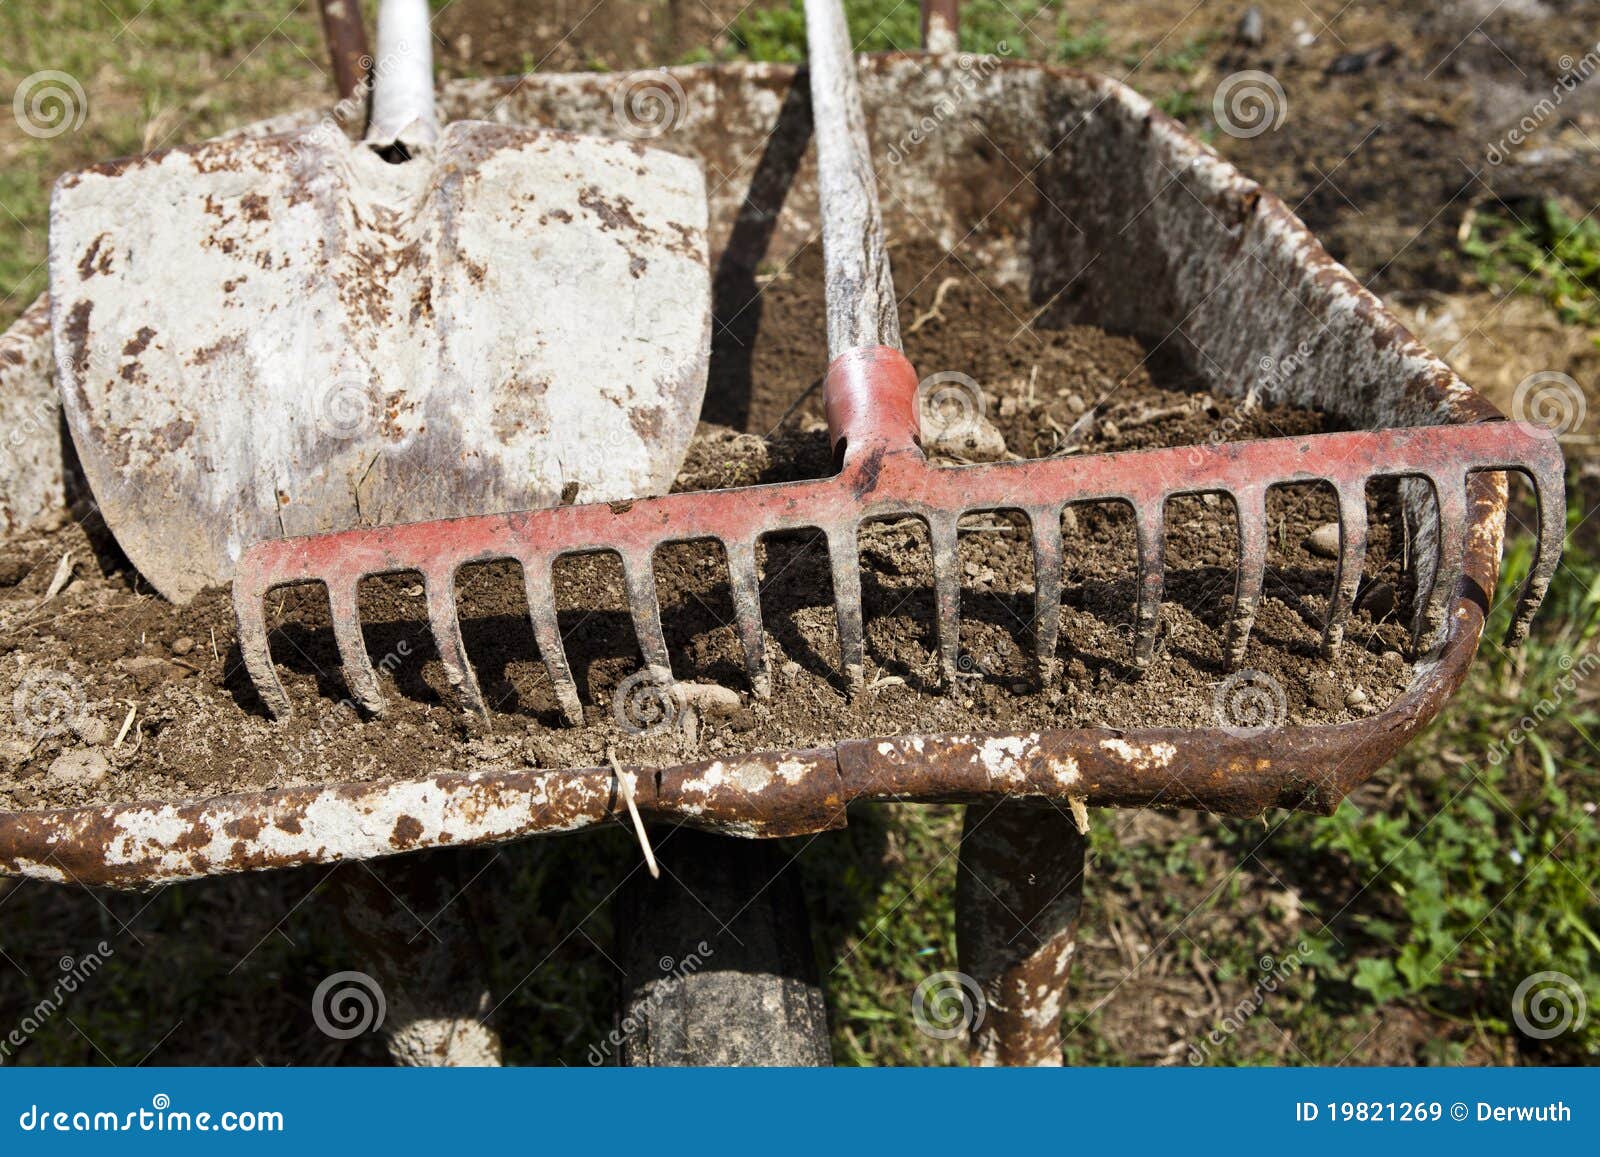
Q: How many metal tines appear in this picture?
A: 14